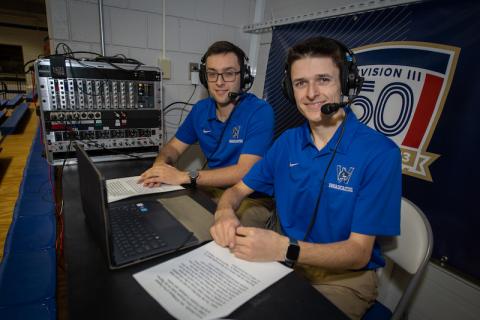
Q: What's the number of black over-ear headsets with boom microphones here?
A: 2